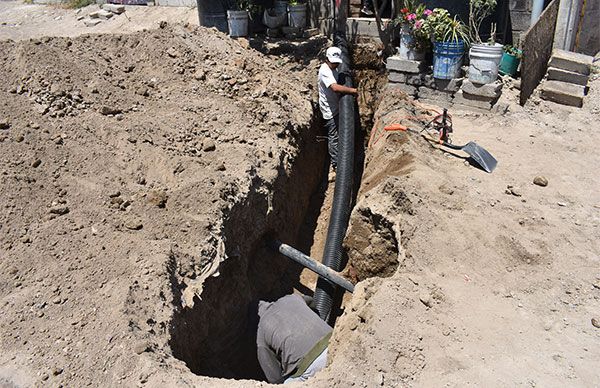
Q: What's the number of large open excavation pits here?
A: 1